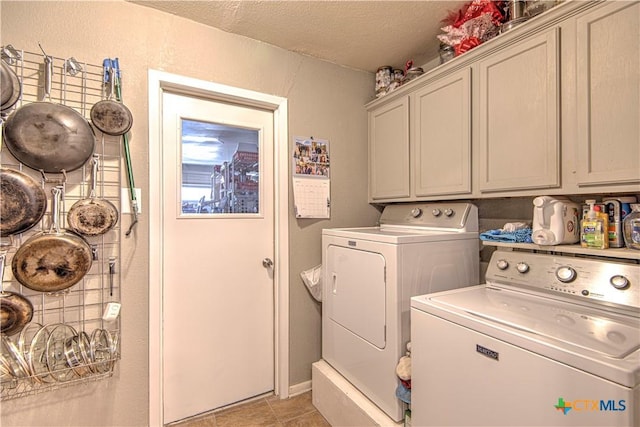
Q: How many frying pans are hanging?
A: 7